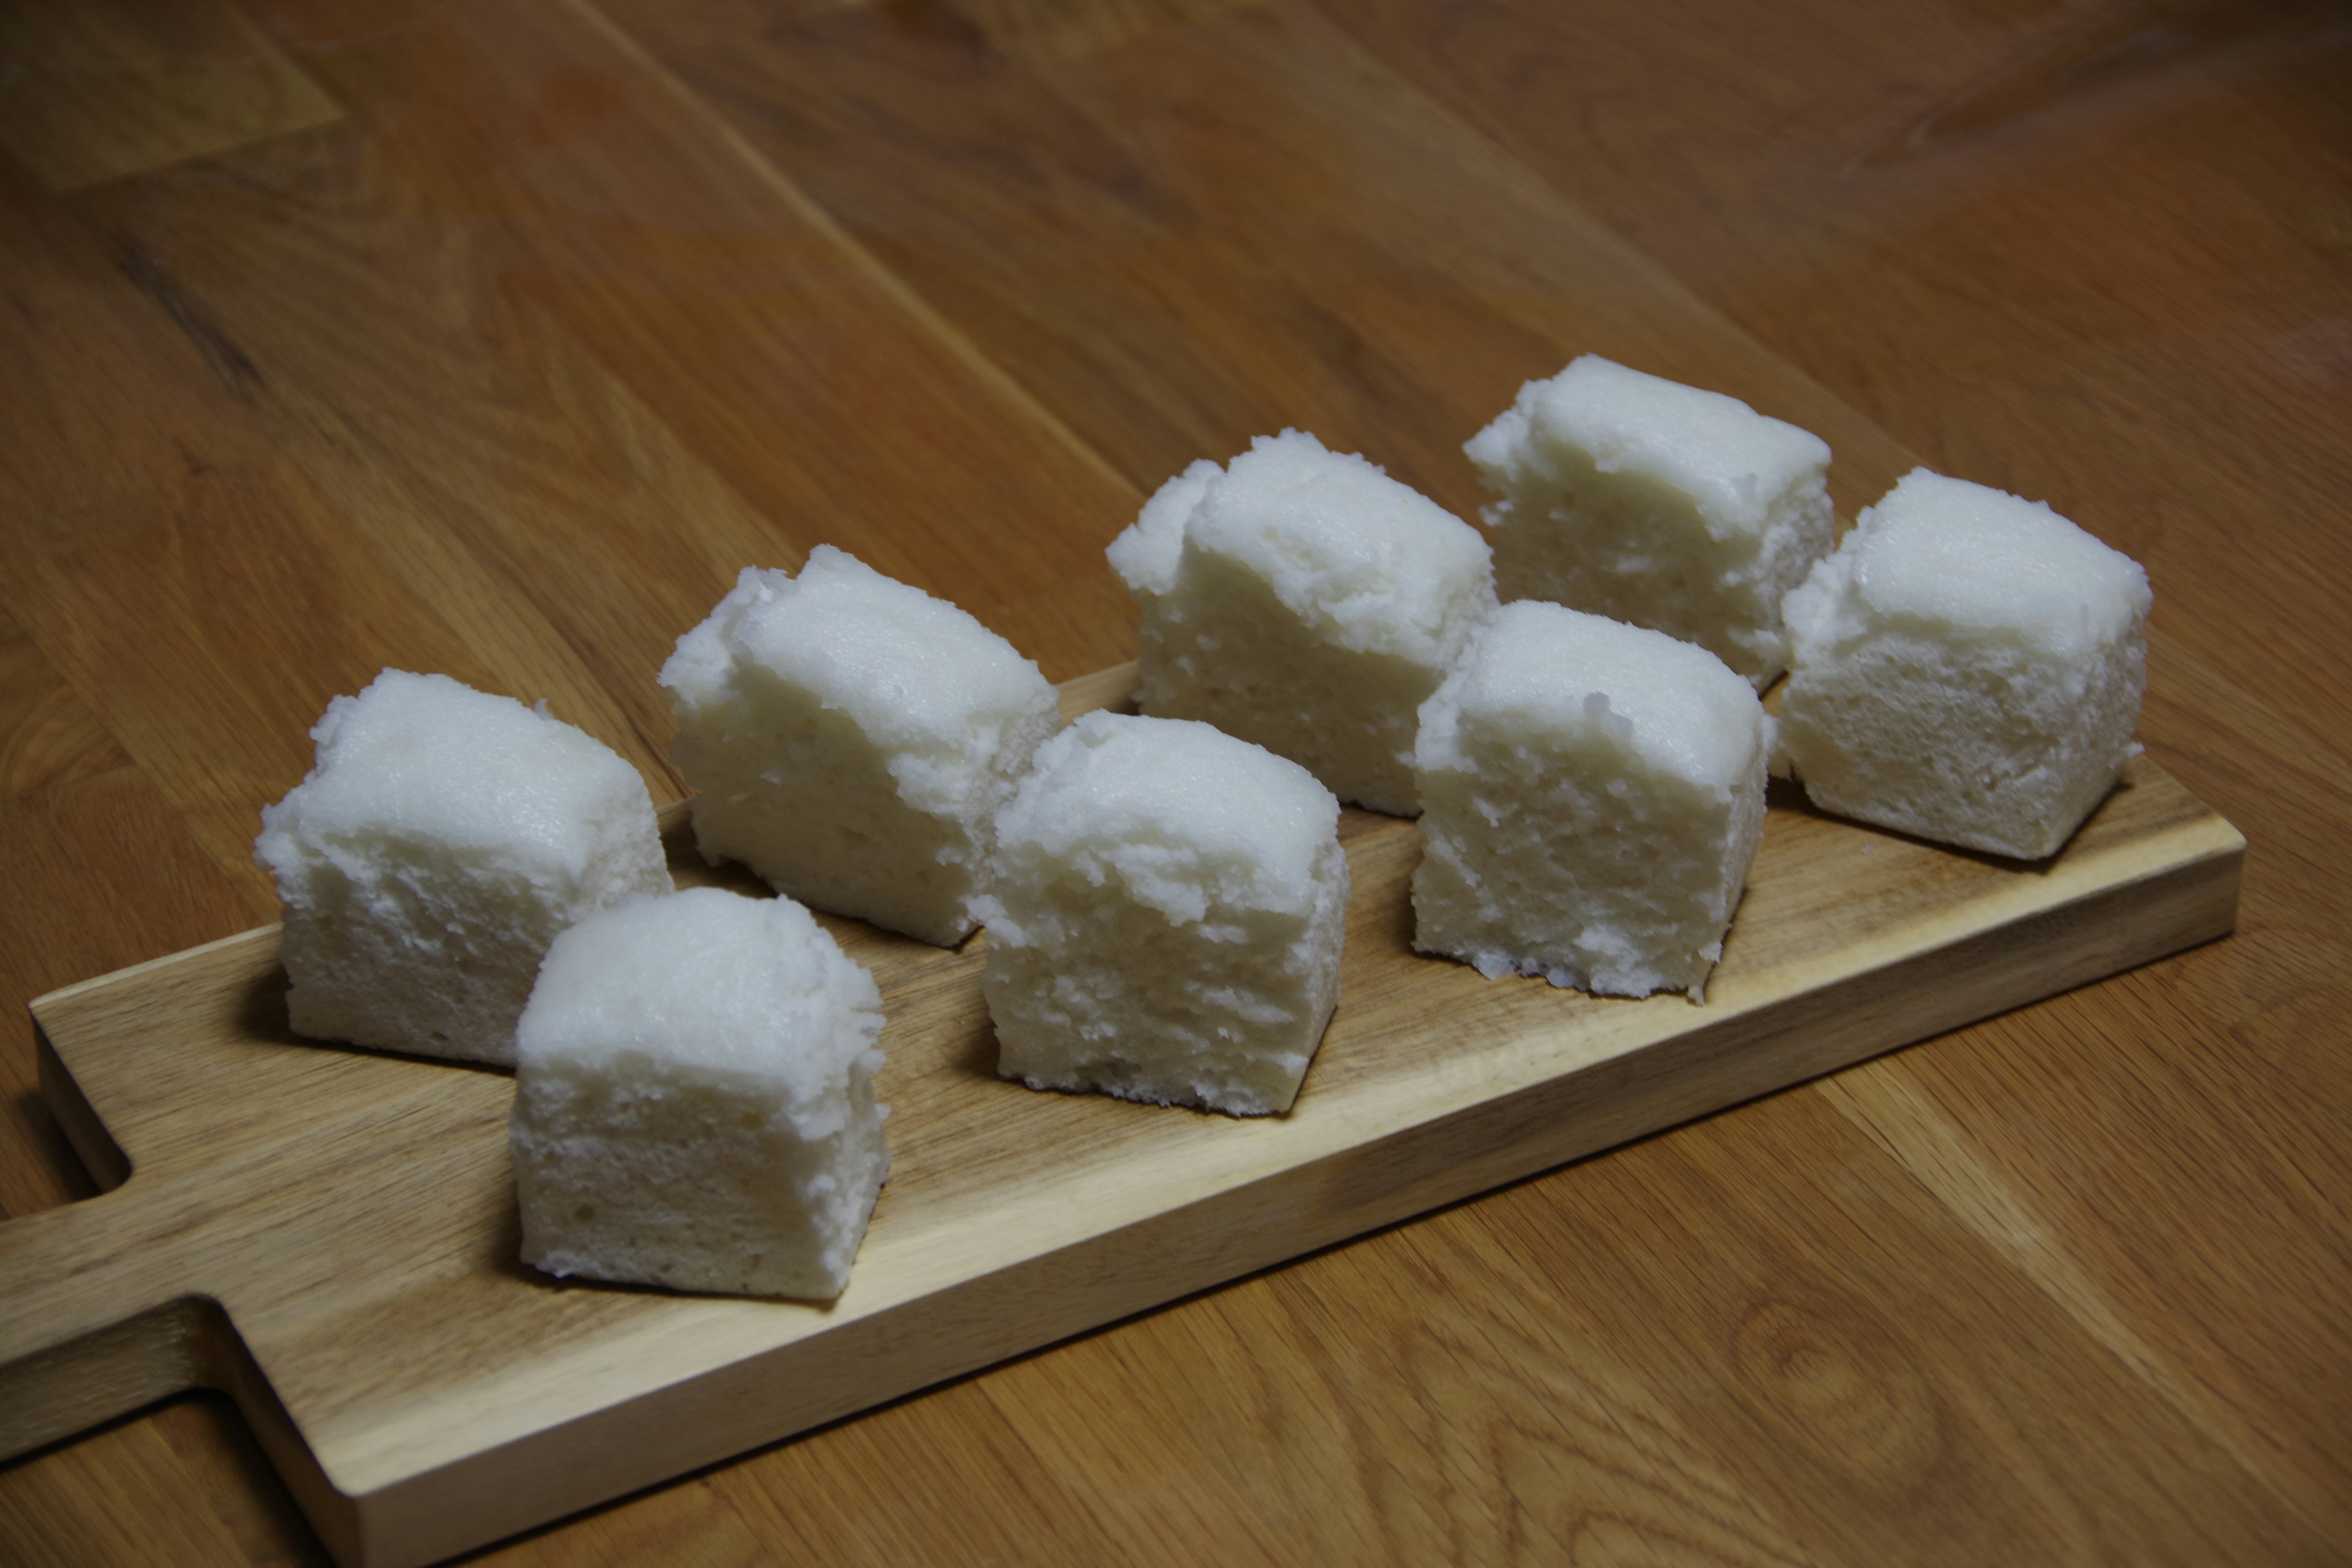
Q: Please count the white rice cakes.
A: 8